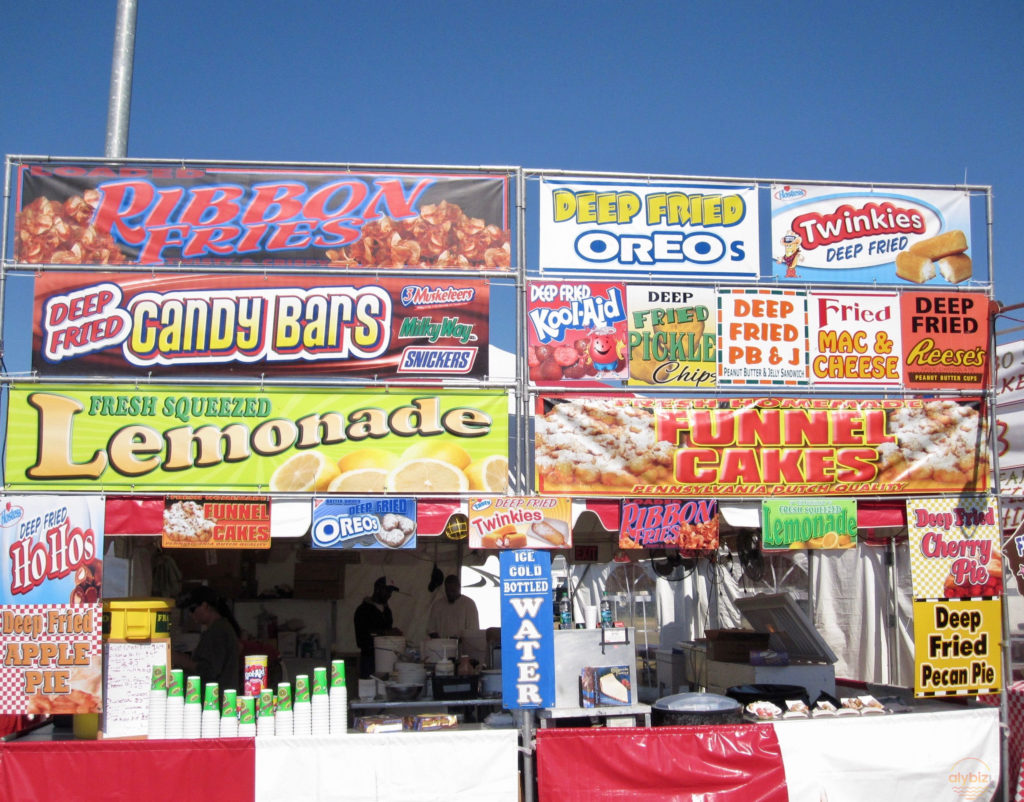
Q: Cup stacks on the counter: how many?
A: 11